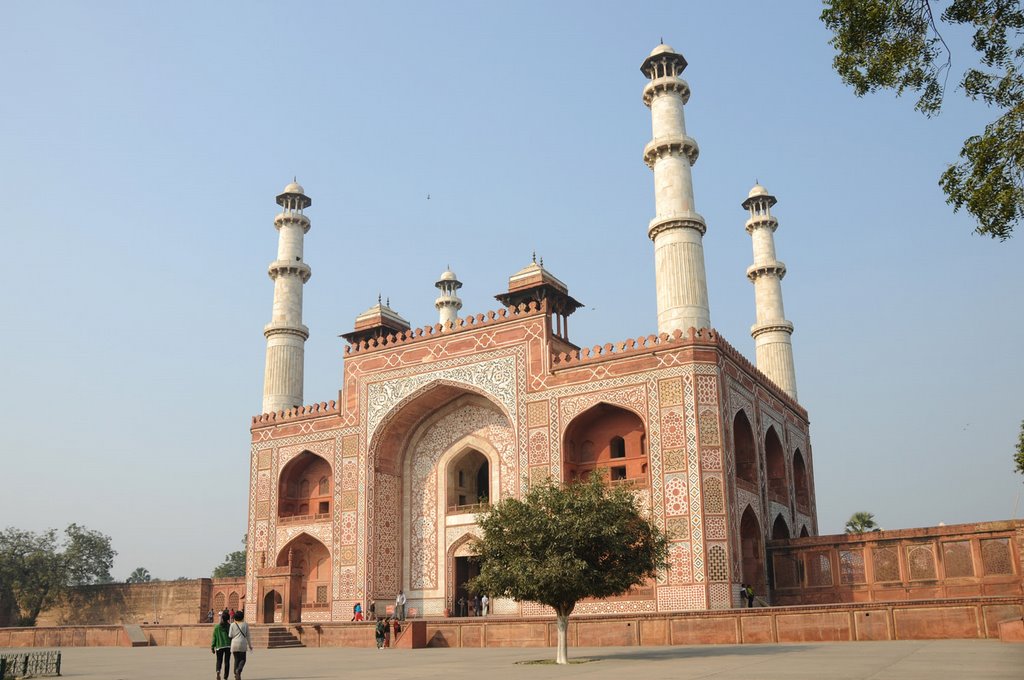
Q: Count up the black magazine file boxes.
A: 0